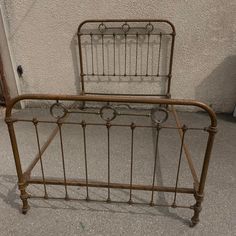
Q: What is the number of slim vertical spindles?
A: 14